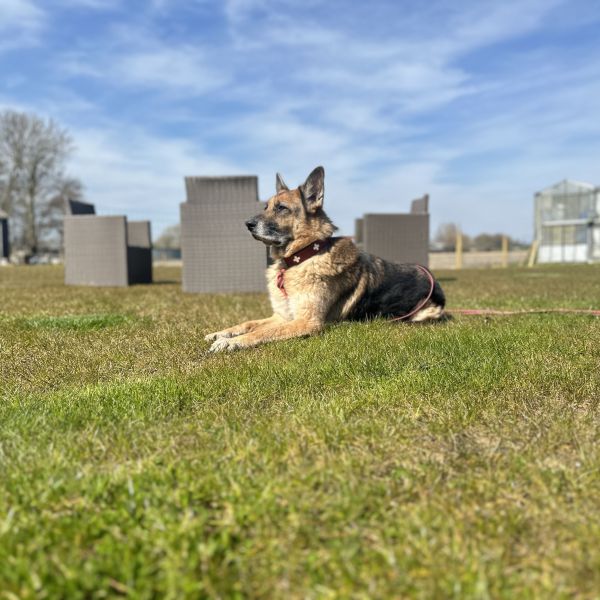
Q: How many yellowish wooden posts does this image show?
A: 3